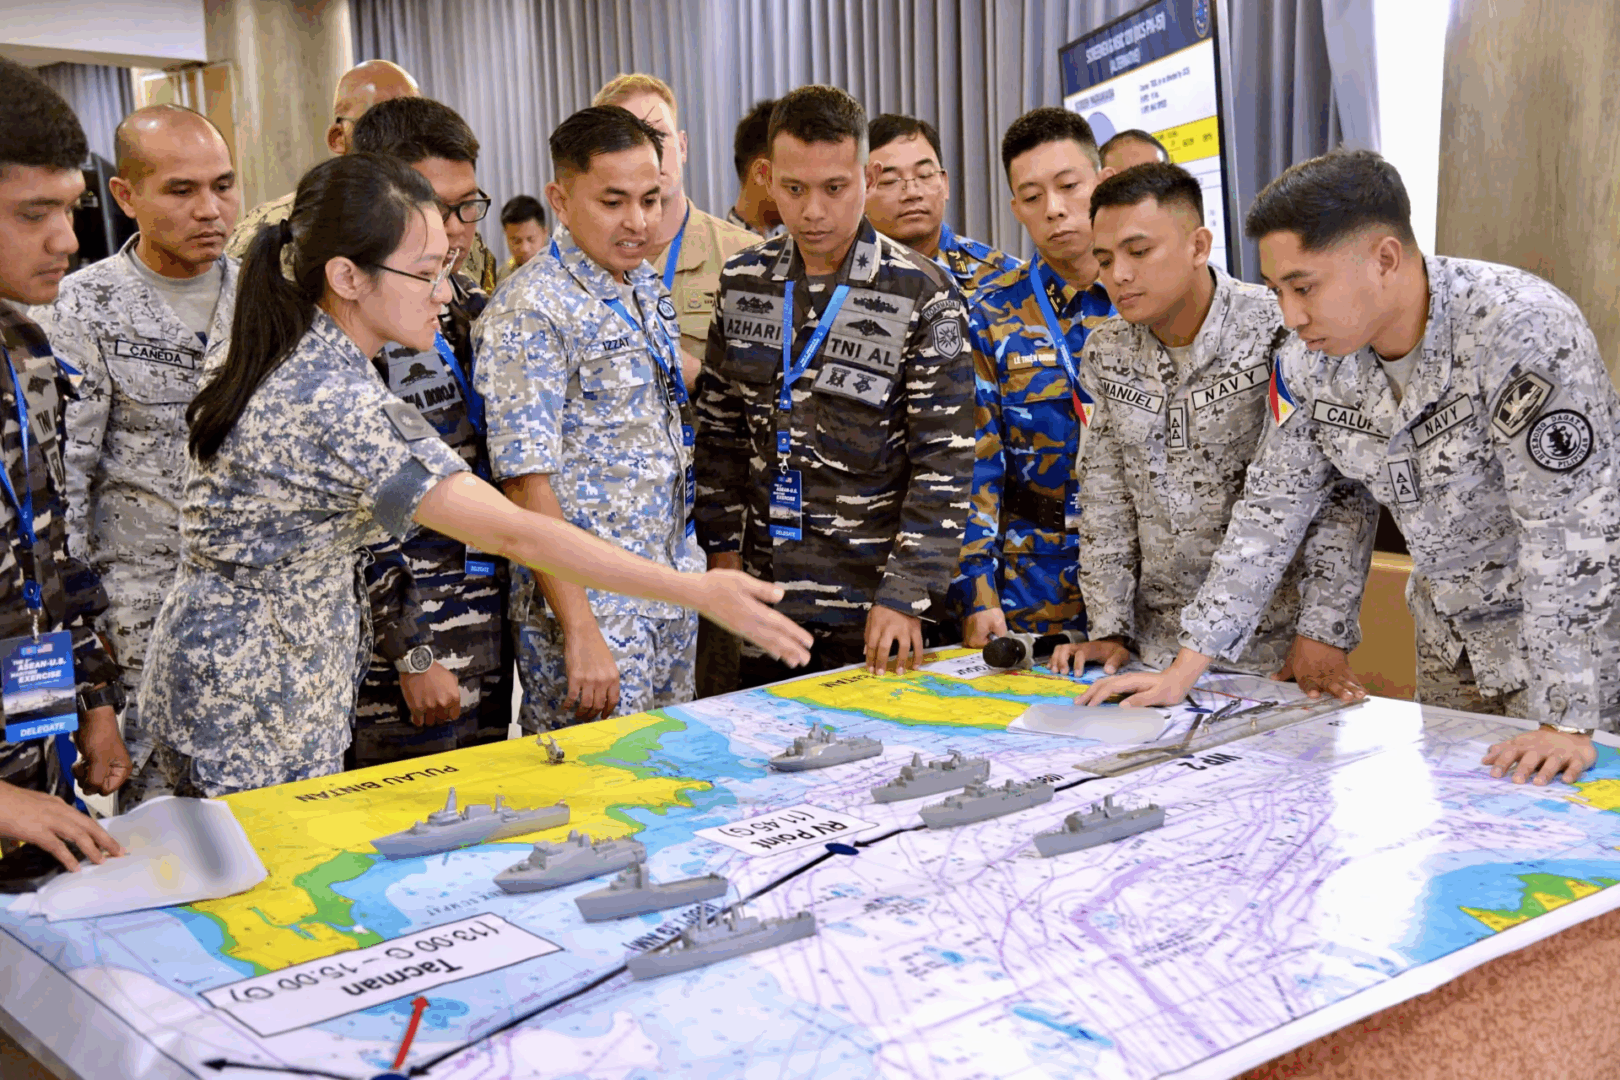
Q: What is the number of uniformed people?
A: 15